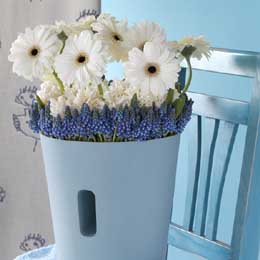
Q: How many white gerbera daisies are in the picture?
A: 7